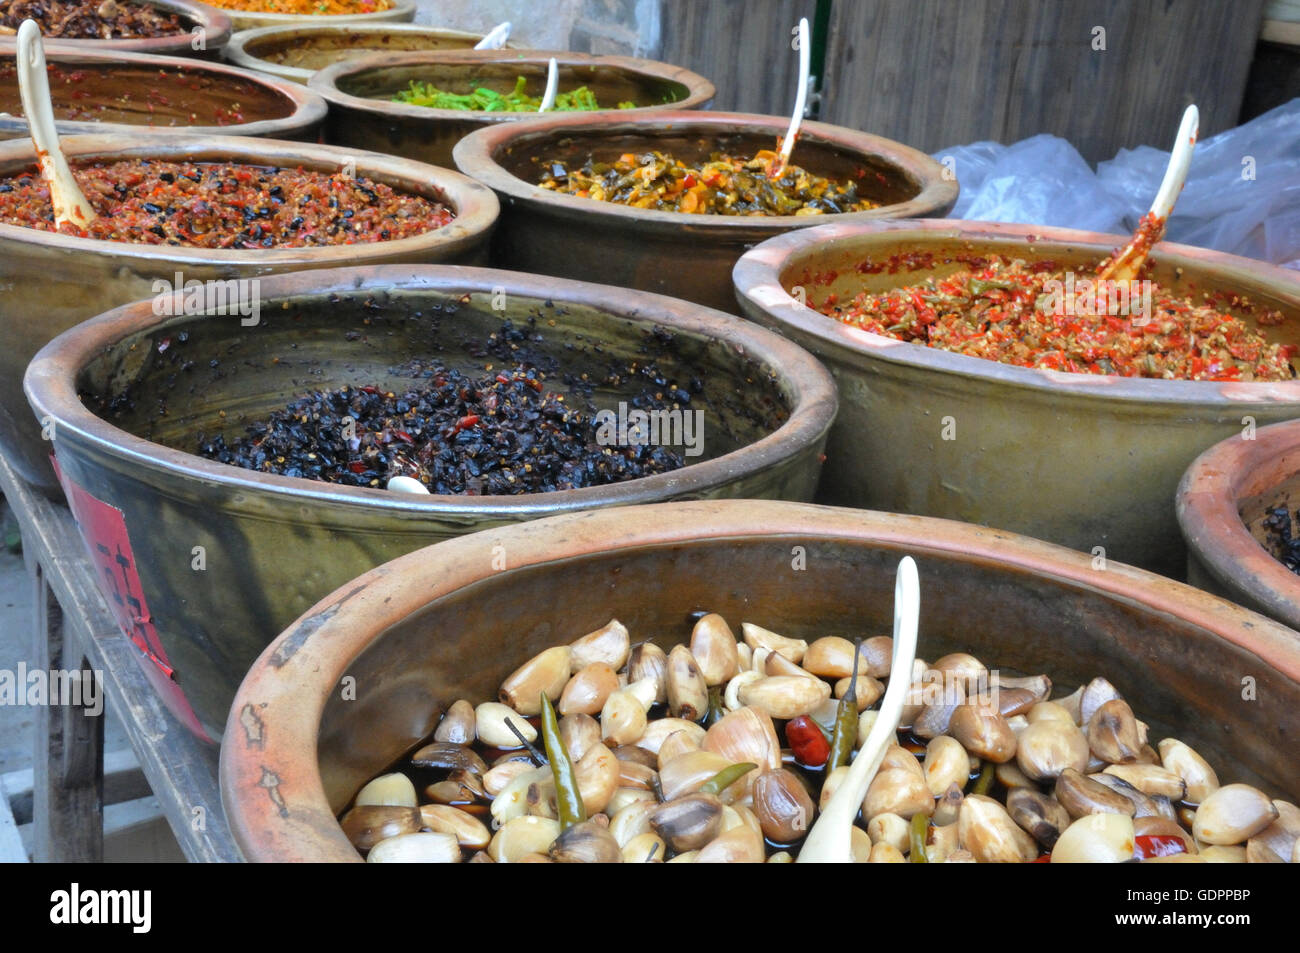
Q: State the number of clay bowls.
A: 11